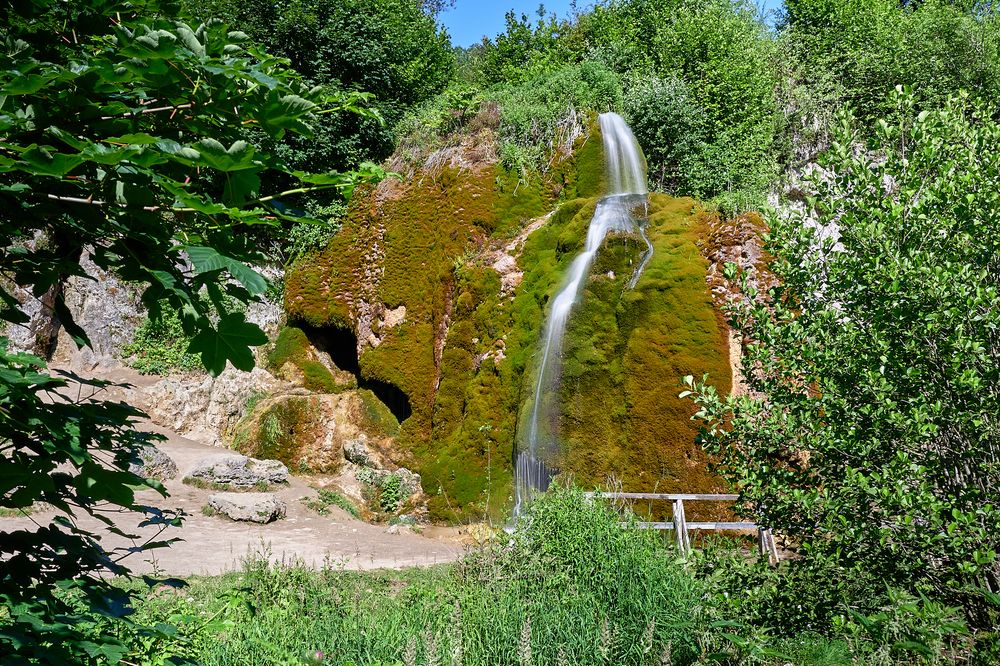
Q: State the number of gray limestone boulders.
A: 3